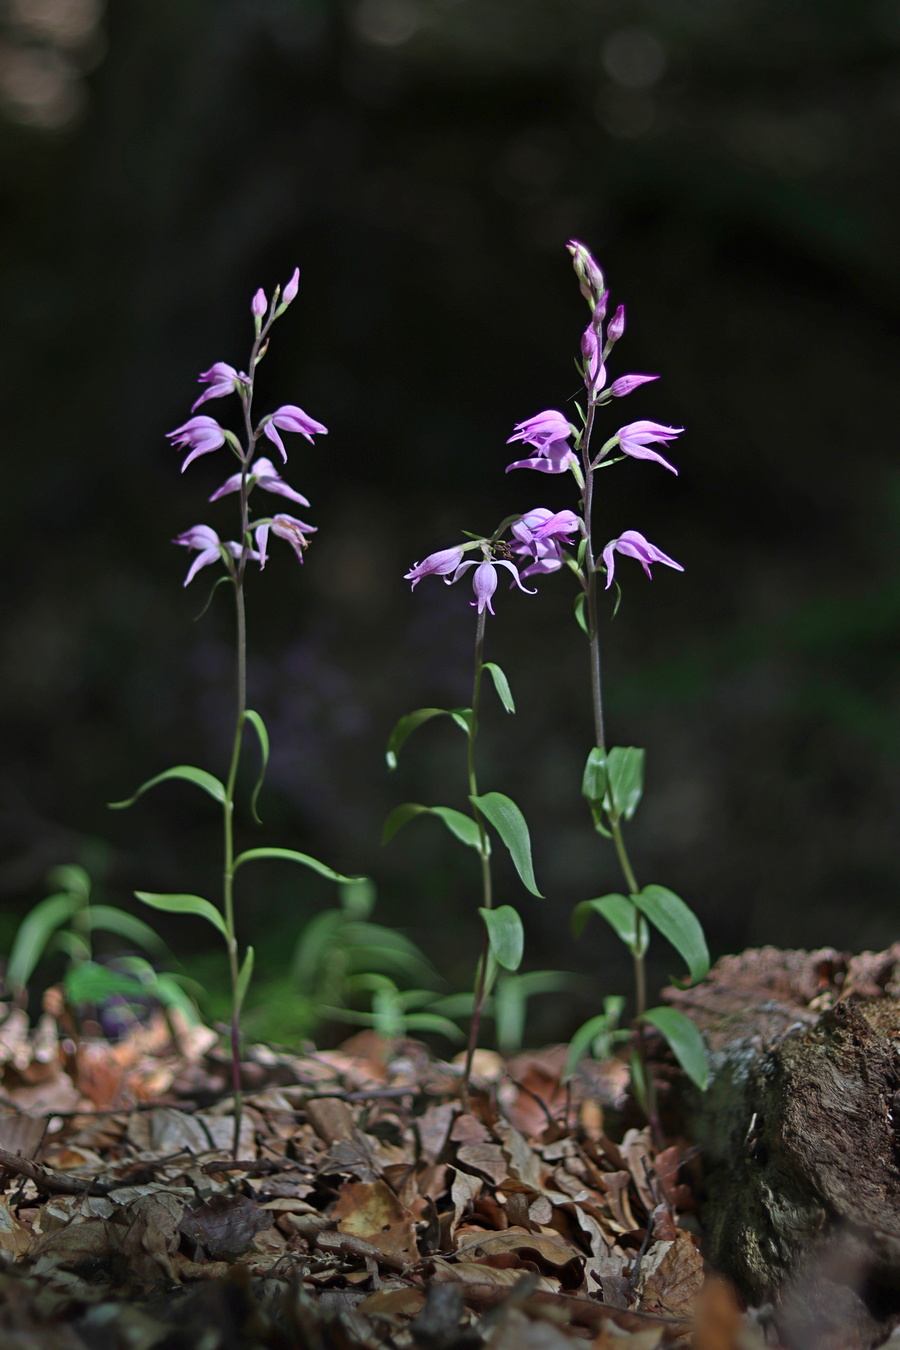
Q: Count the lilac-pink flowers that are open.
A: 15